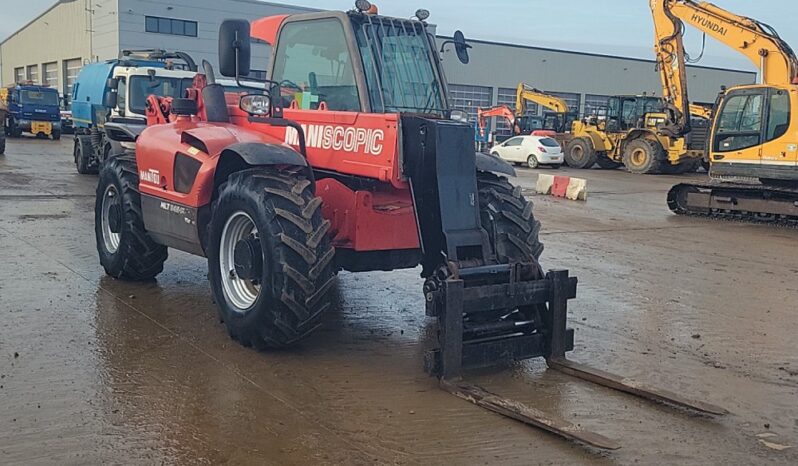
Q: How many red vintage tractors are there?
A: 0